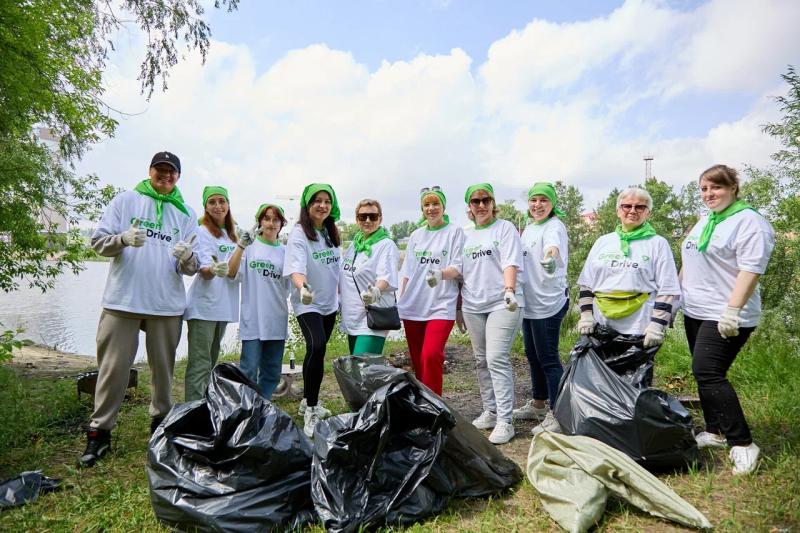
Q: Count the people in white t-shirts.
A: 10